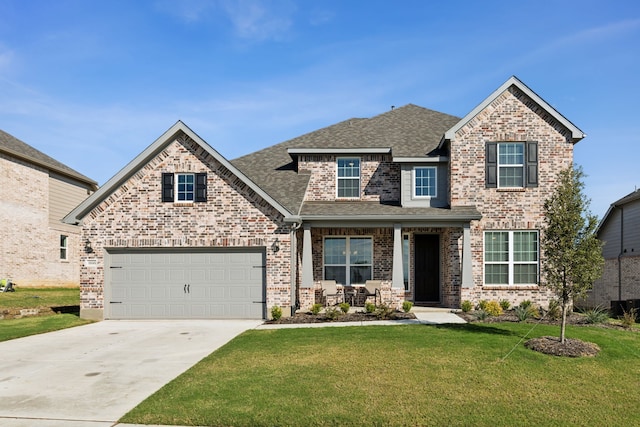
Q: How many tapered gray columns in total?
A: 3